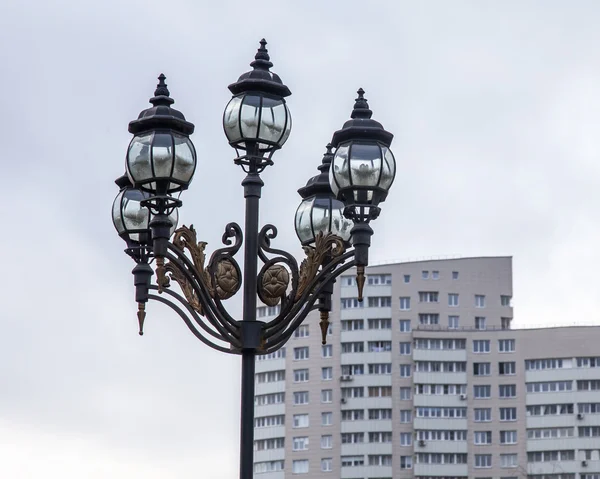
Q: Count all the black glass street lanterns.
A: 5